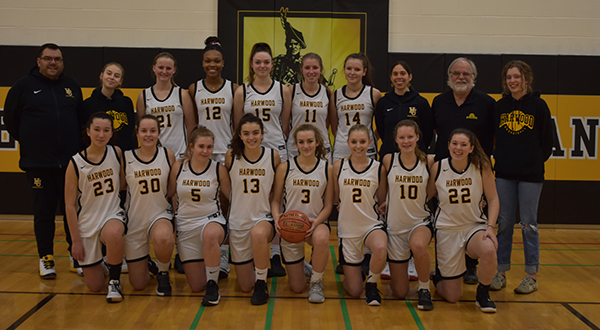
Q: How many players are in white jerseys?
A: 13